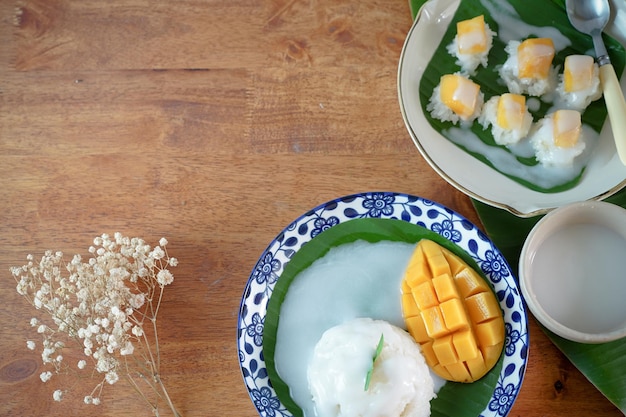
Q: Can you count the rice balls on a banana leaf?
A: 6